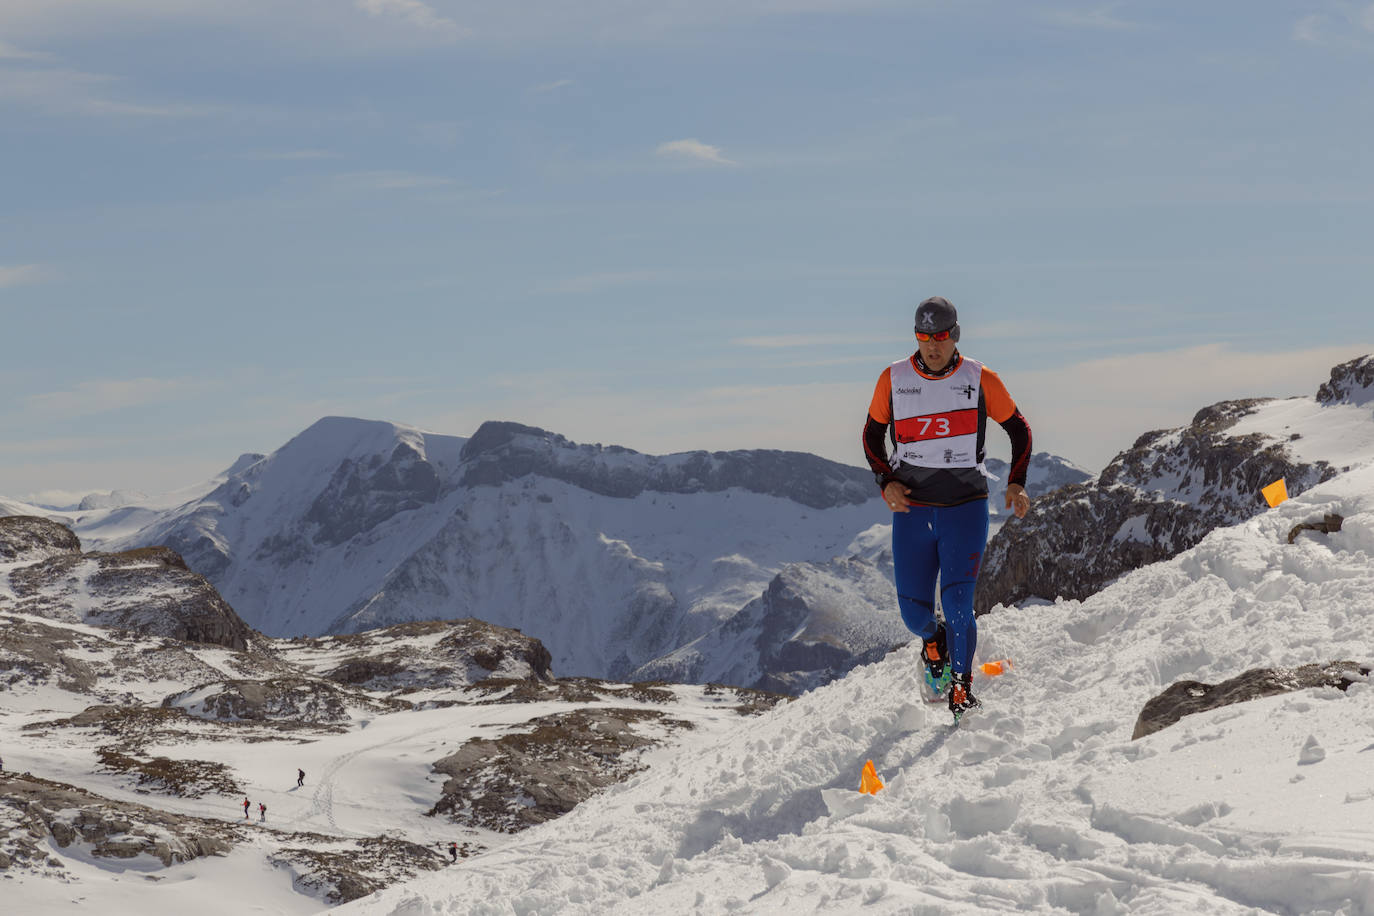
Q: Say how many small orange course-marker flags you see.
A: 3